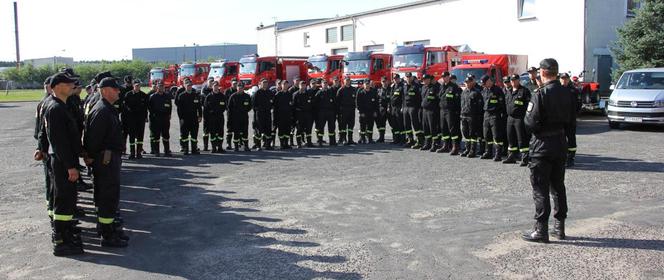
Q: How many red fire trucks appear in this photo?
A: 8